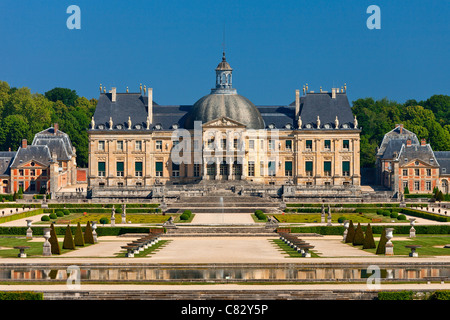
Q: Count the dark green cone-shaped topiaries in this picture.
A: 8